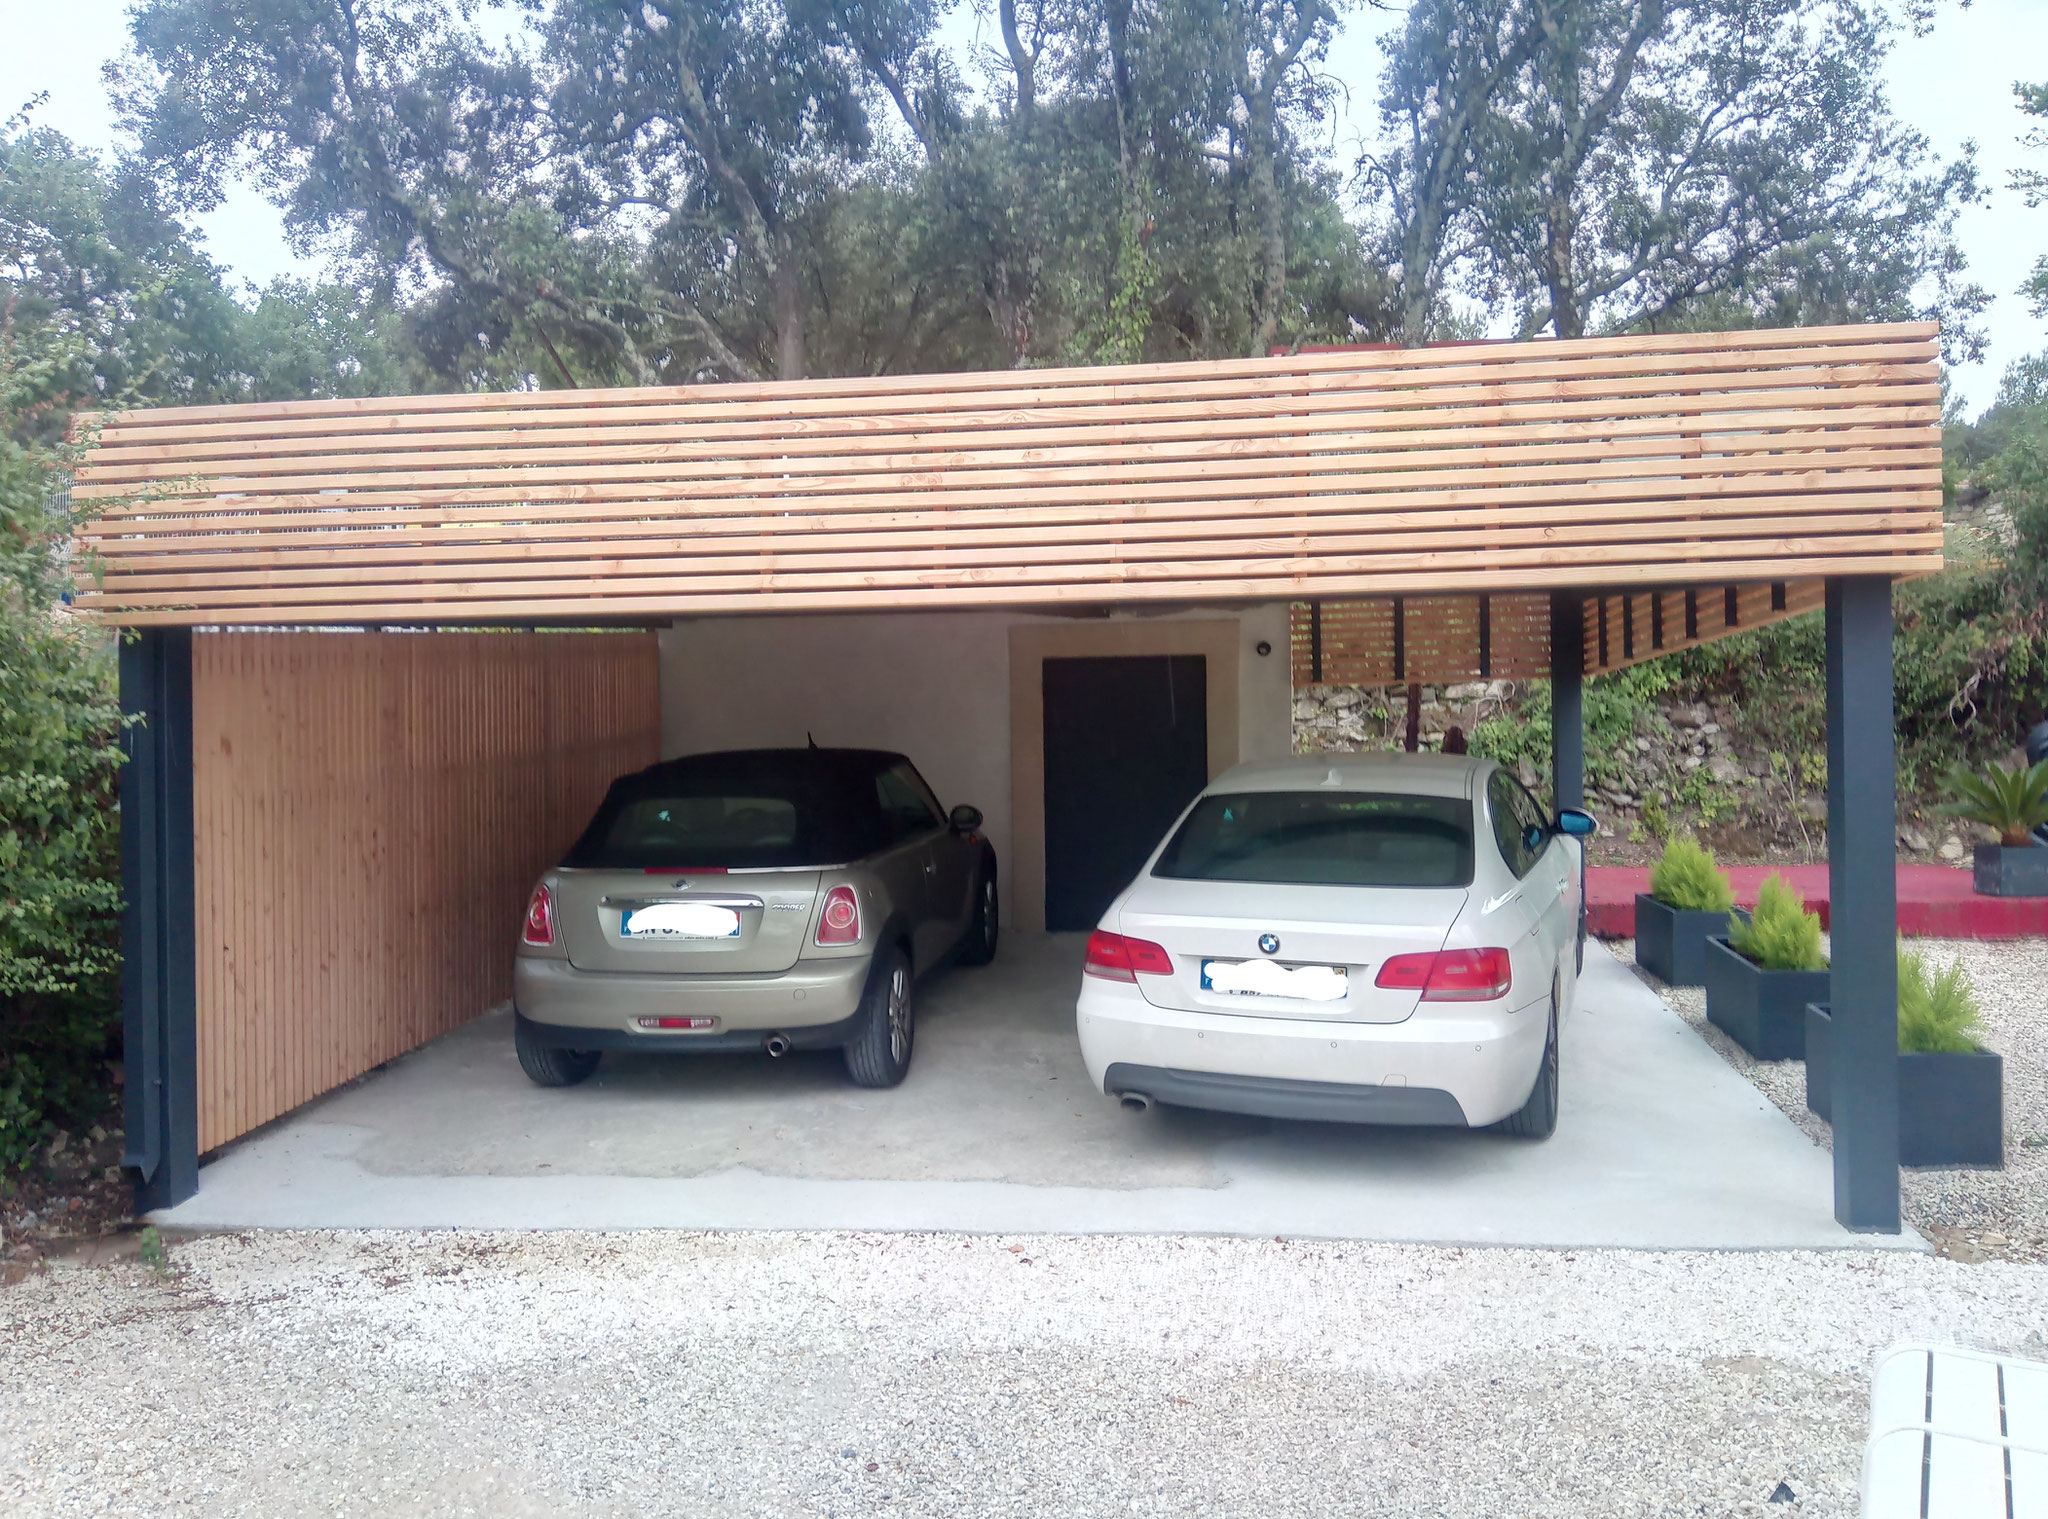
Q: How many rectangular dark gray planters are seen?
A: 4